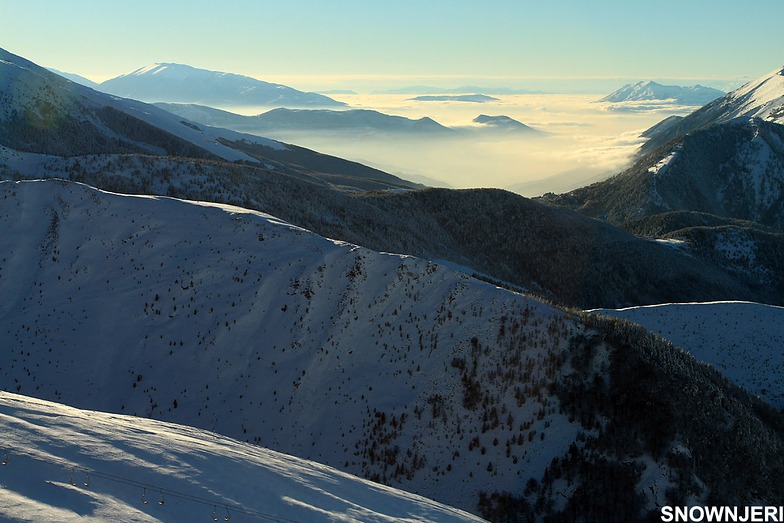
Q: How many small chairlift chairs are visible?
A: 7